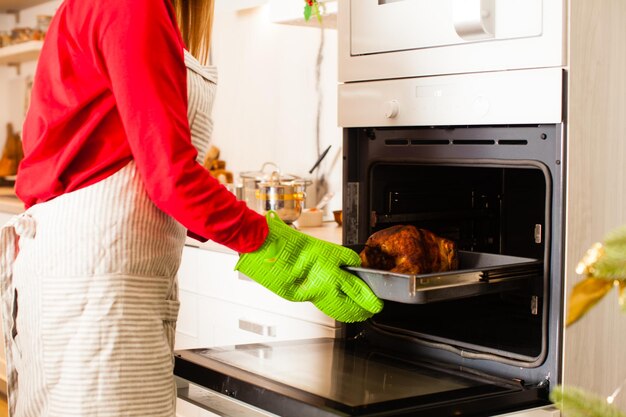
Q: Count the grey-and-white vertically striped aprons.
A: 1